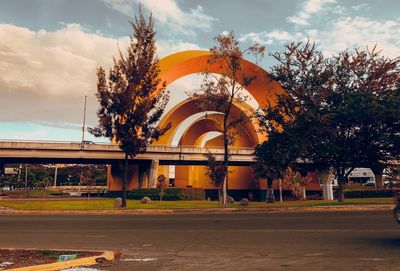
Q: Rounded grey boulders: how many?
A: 4